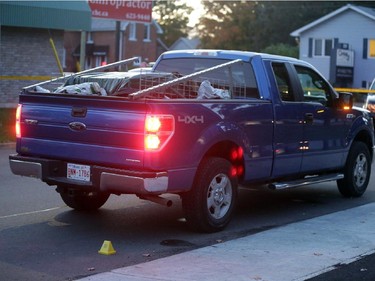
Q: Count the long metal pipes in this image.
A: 2